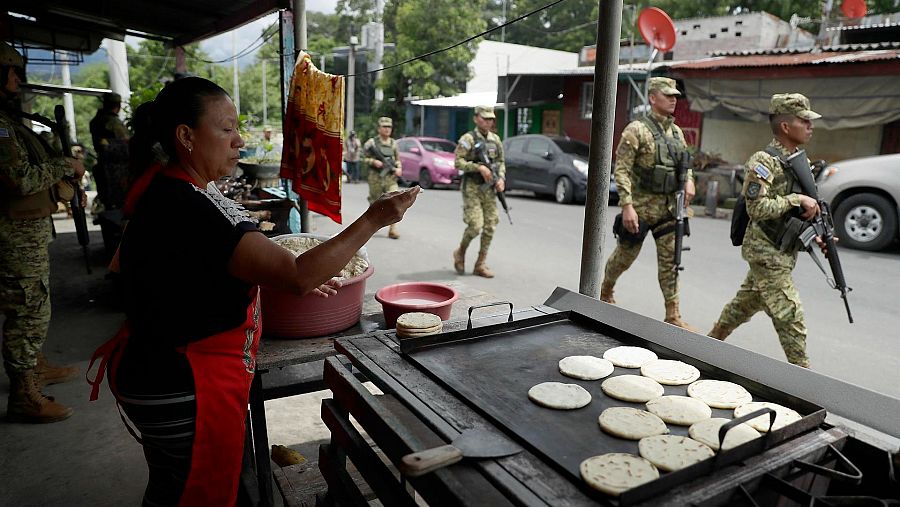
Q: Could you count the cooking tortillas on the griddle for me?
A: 12